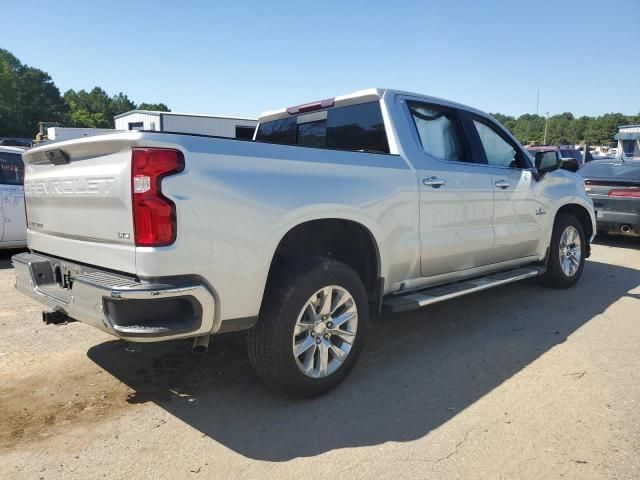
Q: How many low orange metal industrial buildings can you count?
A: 0